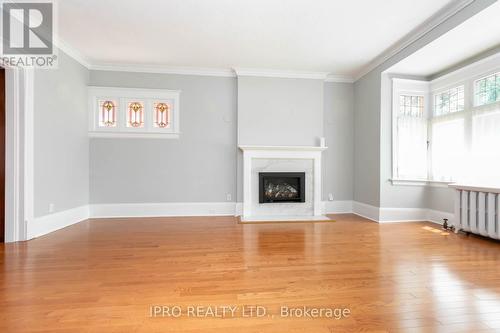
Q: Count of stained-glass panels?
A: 3